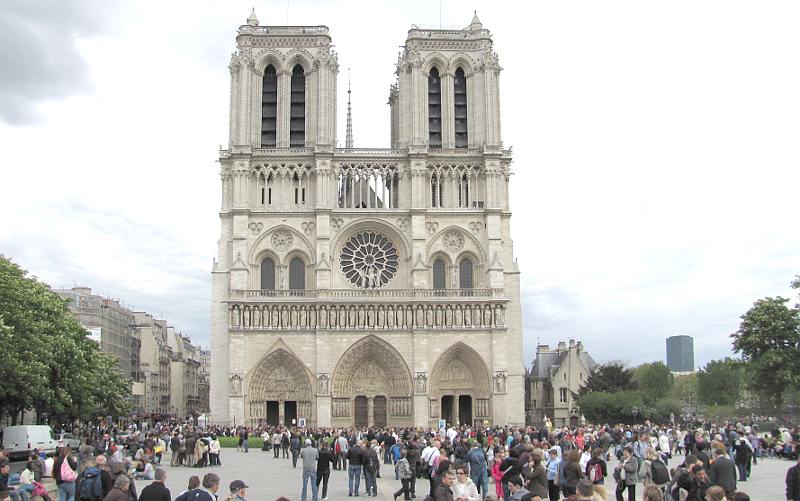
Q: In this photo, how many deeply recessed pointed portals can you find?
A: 3